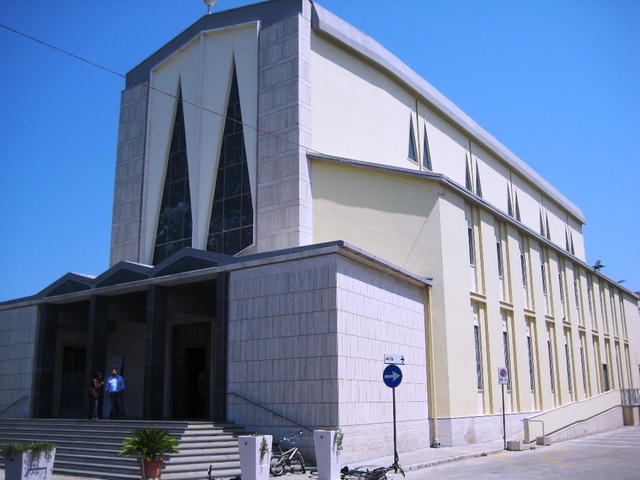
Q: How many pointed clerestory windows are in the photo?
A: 10